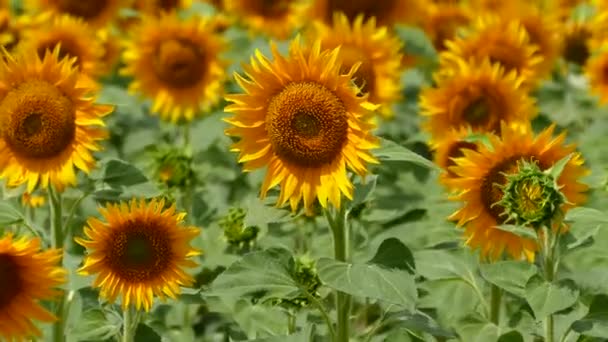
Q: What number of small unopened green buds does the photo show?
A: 4